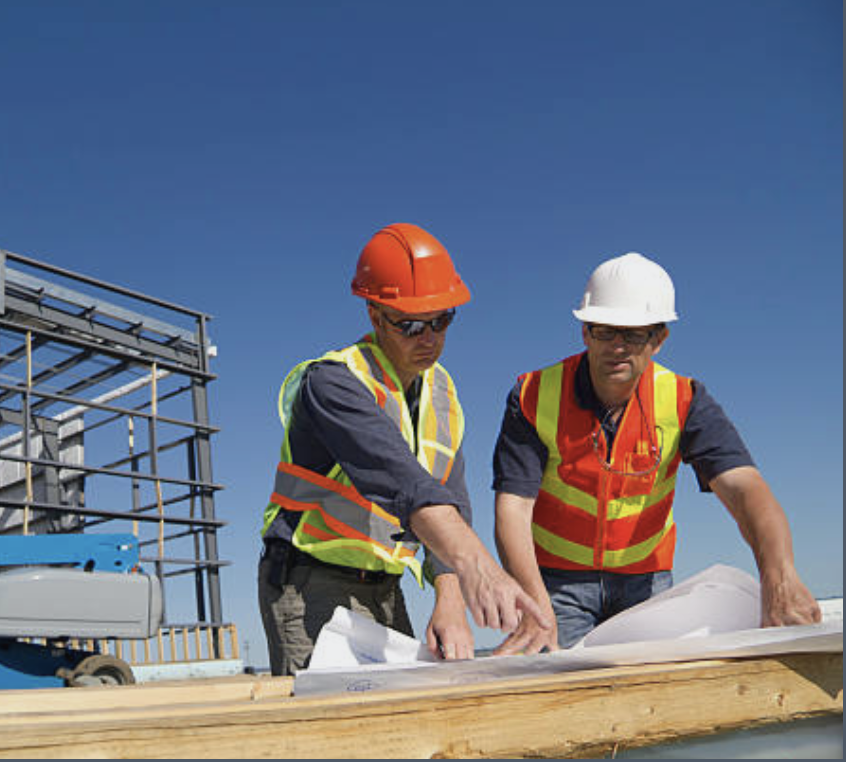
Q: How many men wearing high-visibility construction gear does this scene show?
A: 2